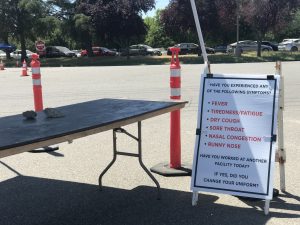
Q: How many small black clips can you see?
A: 4